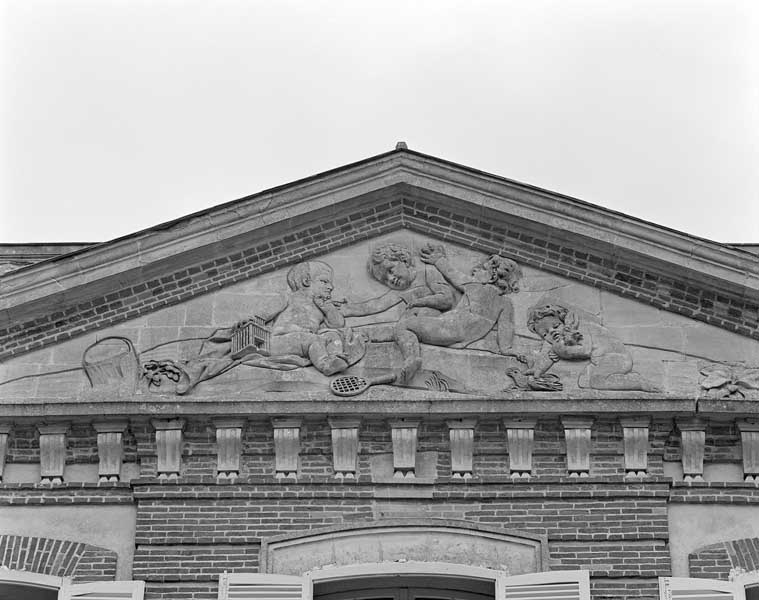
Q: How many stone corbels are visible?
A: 14